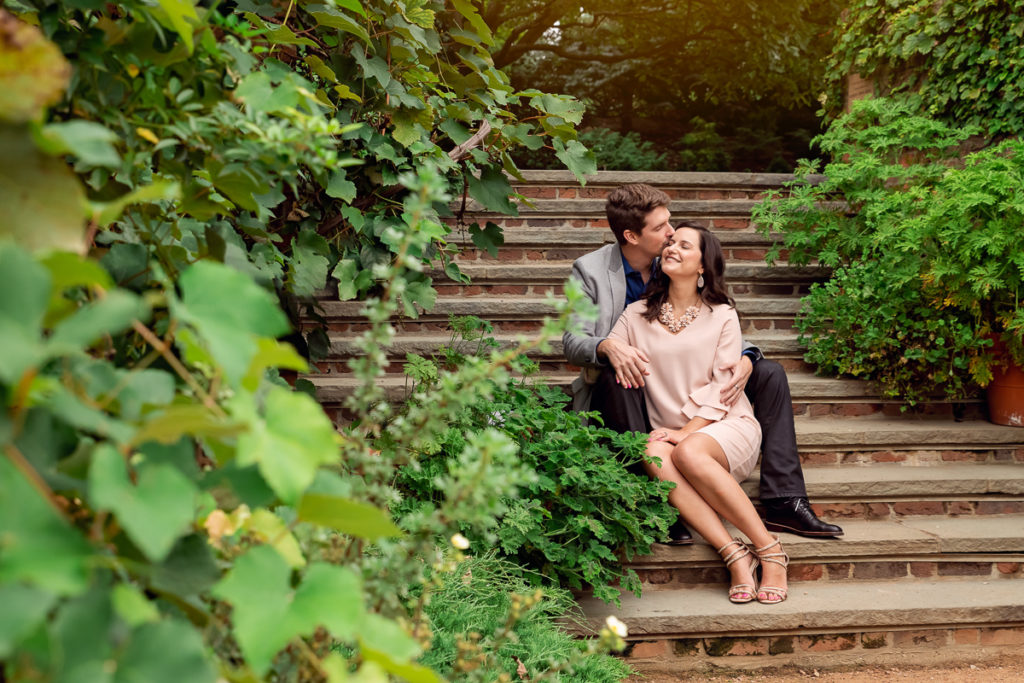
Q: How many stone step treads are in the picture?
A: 11